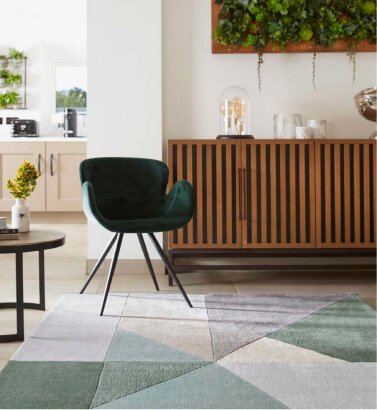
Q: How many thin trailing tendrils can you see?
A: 3